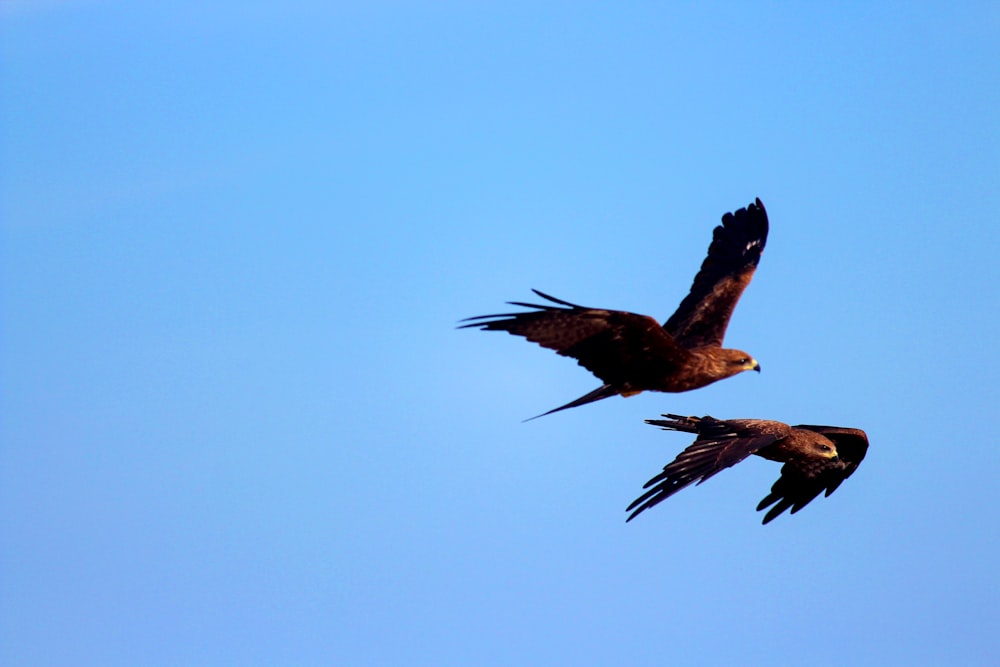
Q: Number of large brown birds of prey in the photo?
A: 2